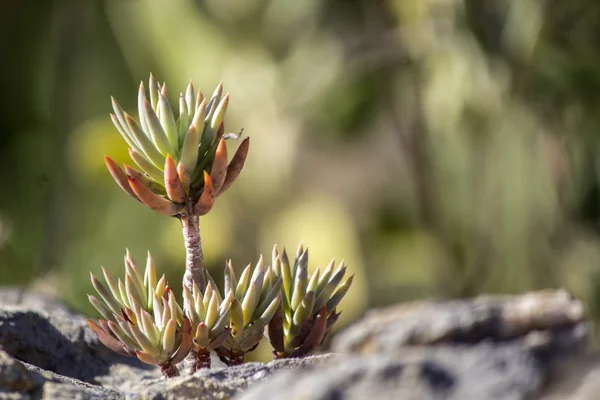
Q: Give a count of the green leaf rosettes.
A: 5